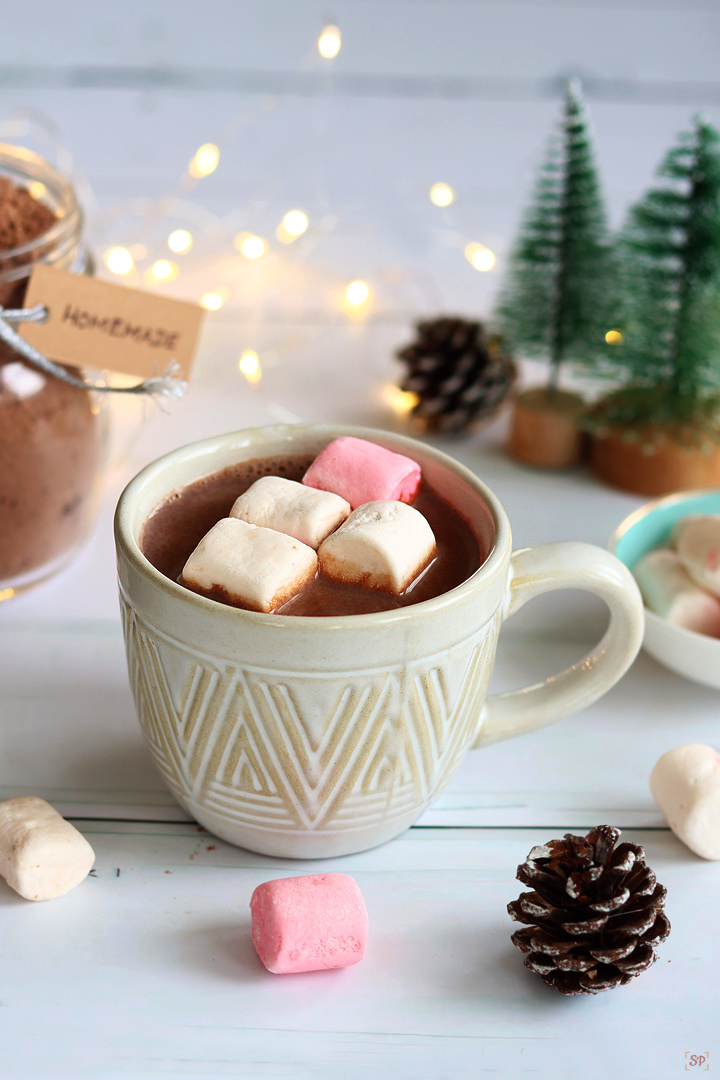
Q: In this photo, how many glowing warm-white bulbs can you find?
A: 14